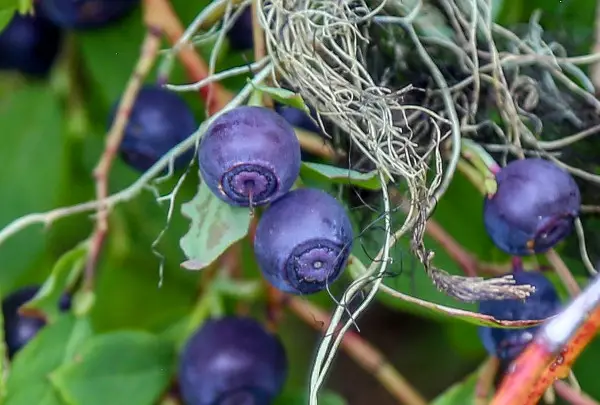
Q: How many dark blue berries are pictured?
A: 11